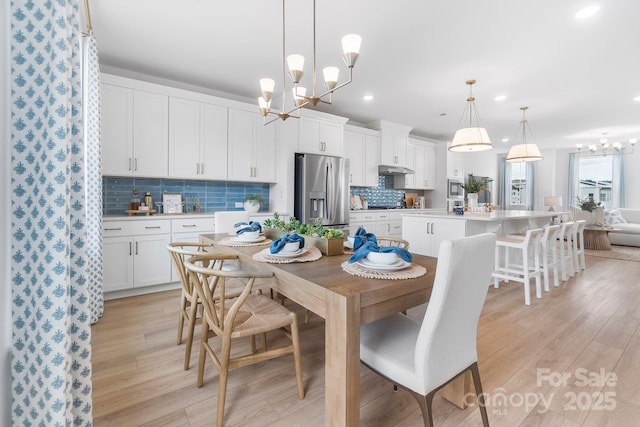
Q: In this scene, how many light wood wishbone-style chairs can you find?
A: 3